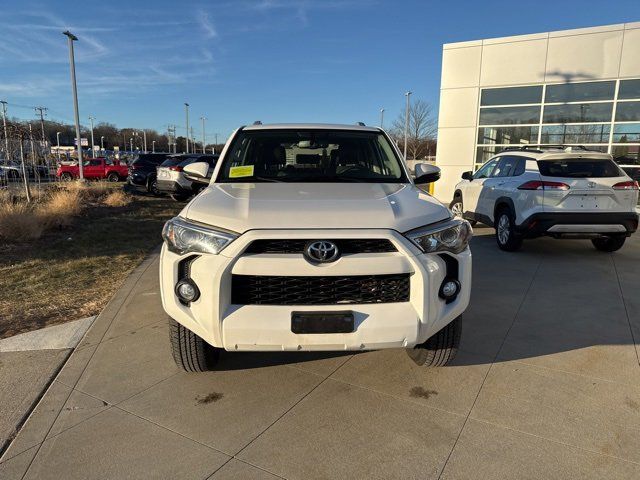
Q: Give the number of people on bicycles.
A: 0